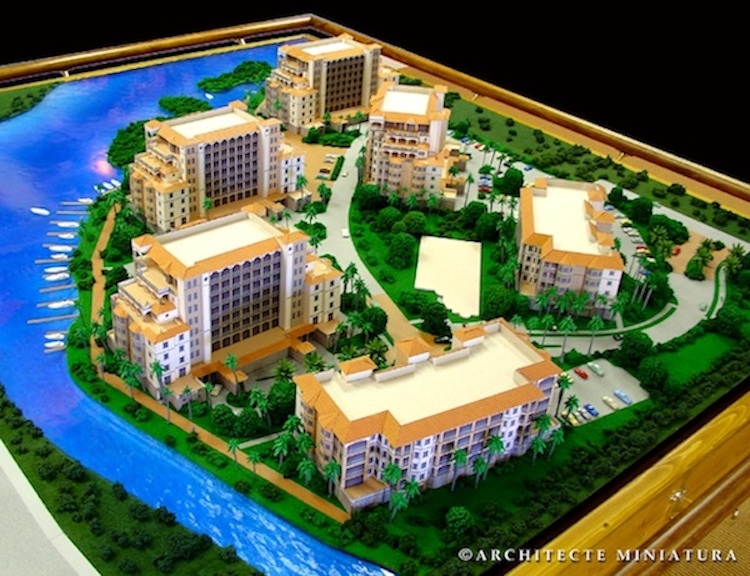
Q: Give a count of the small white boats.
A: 15